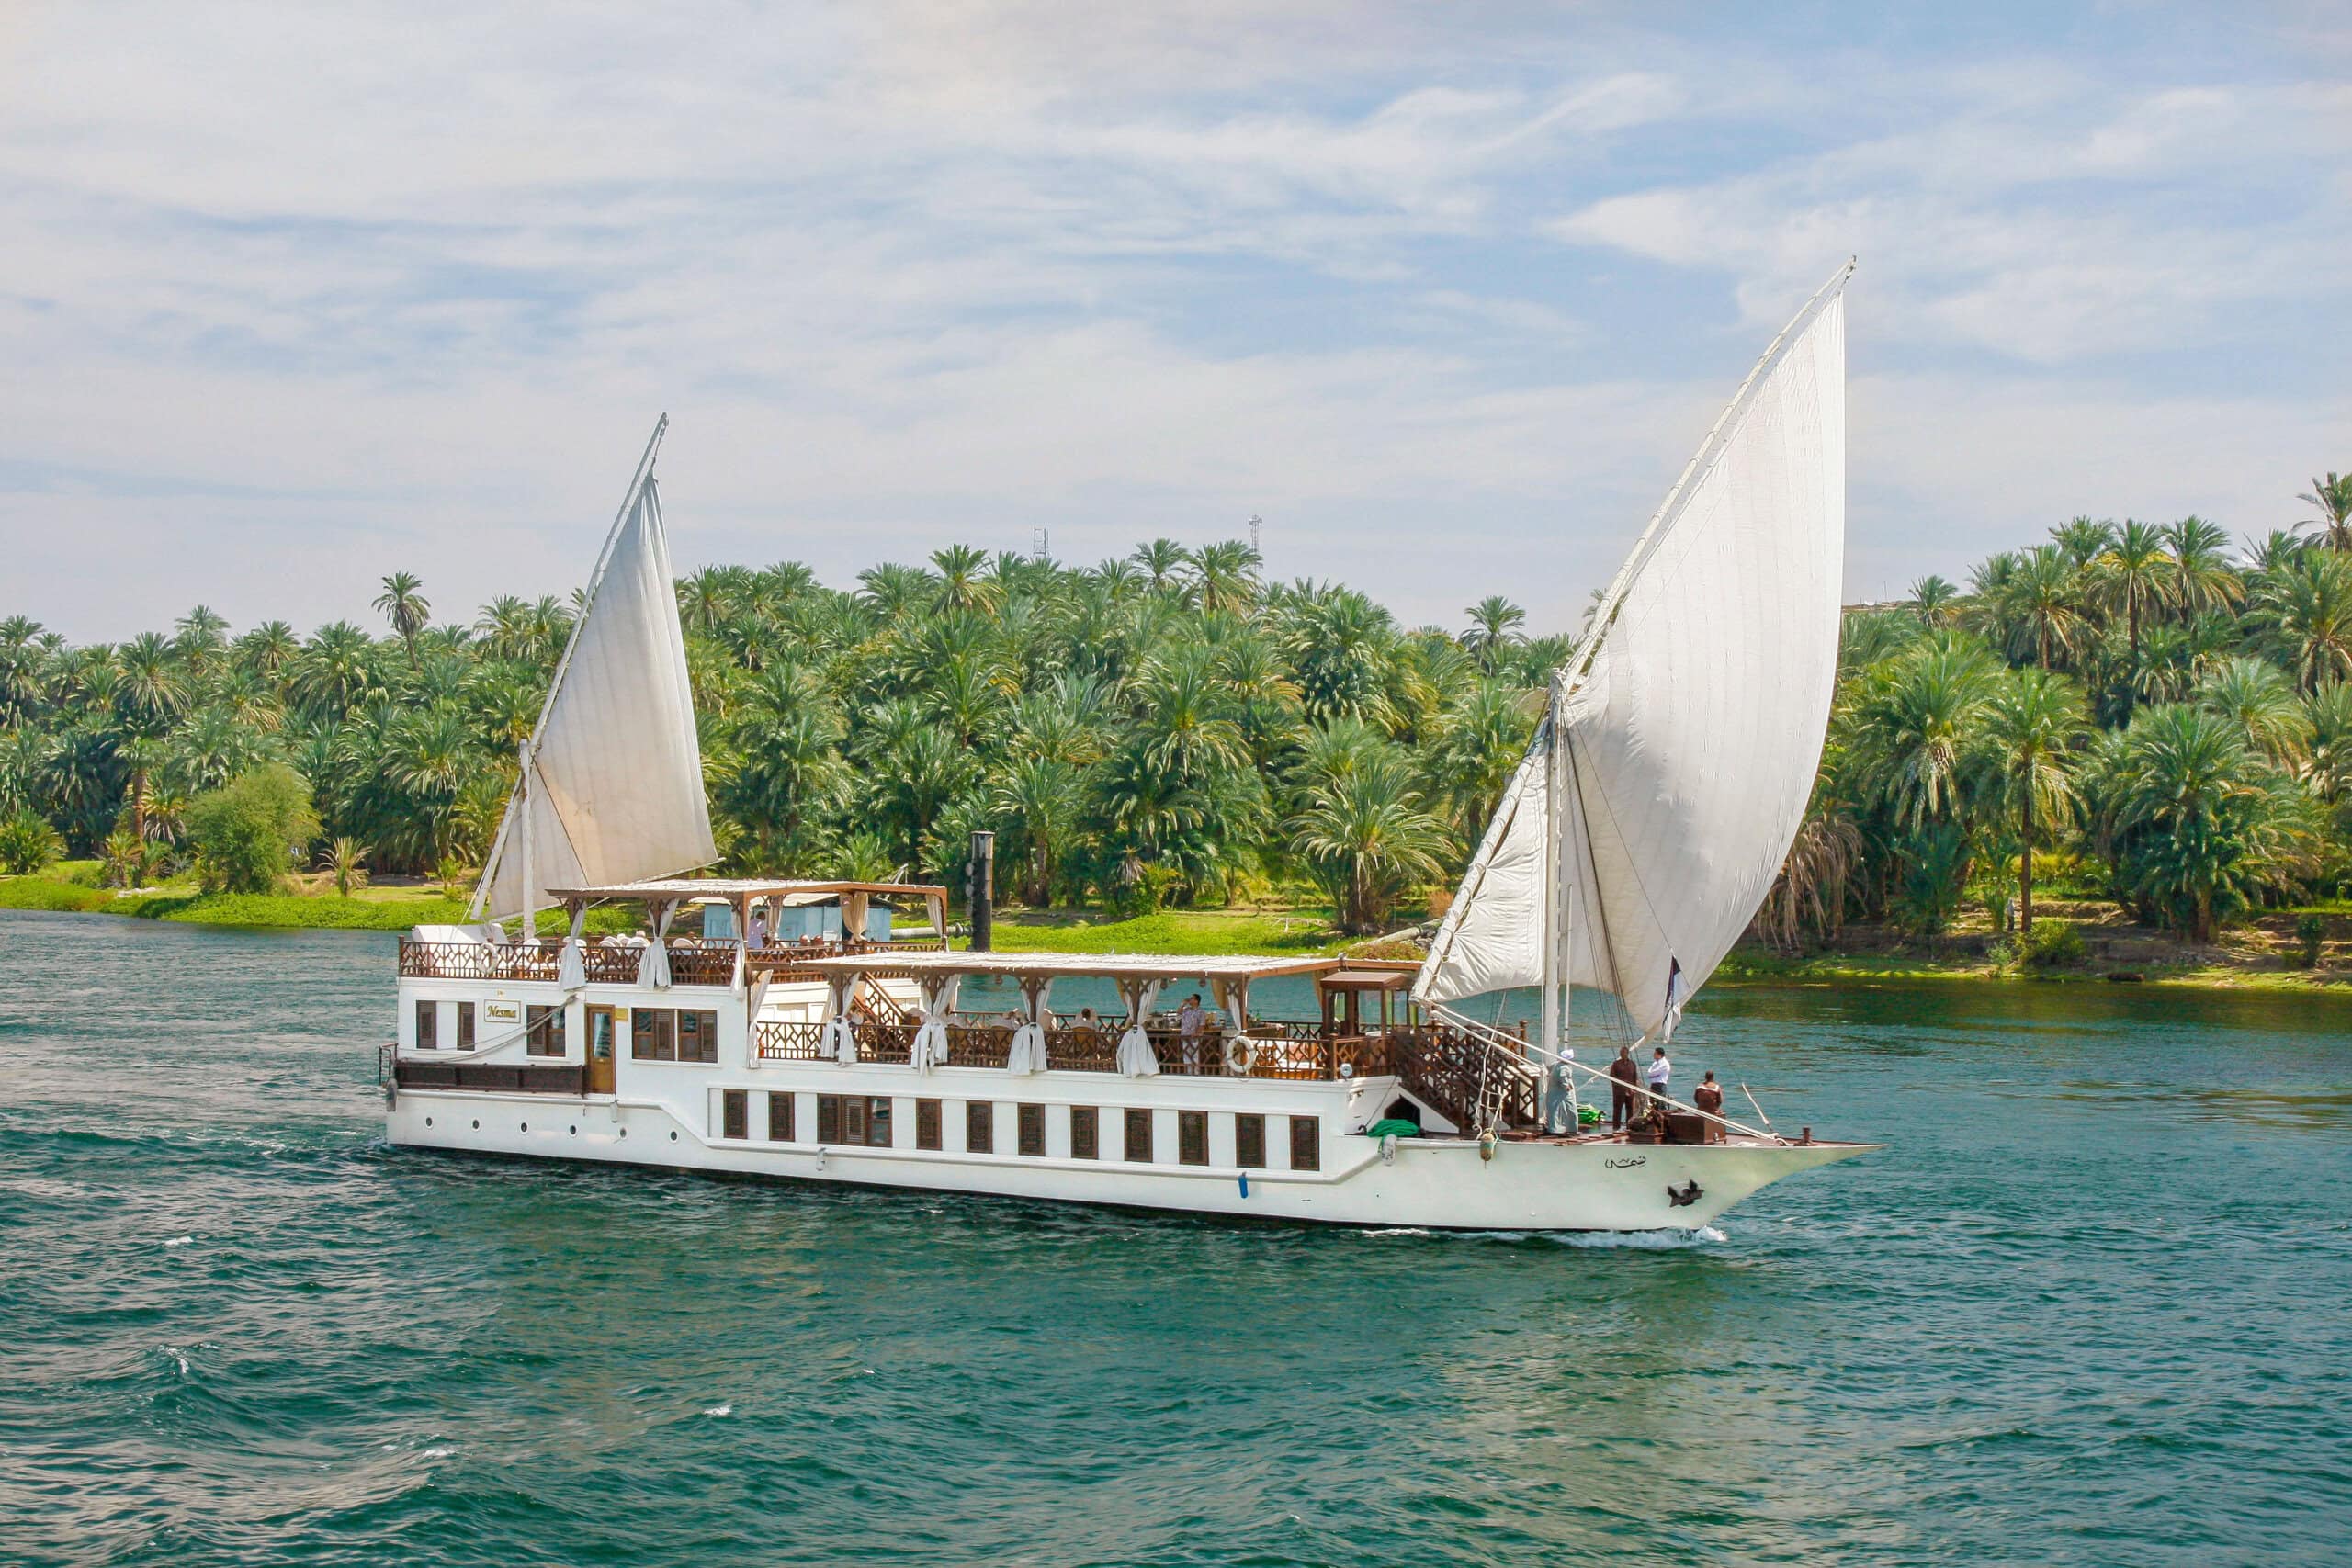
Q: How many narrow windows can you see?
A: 12